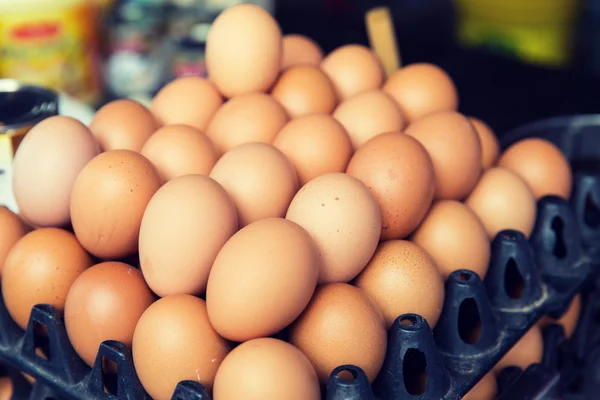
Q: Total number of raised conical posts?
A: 9